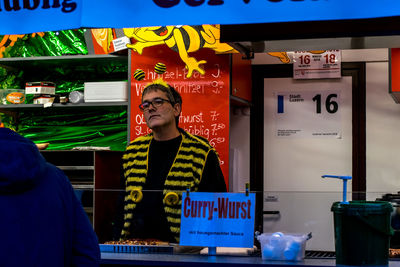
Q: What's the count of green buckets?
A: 1